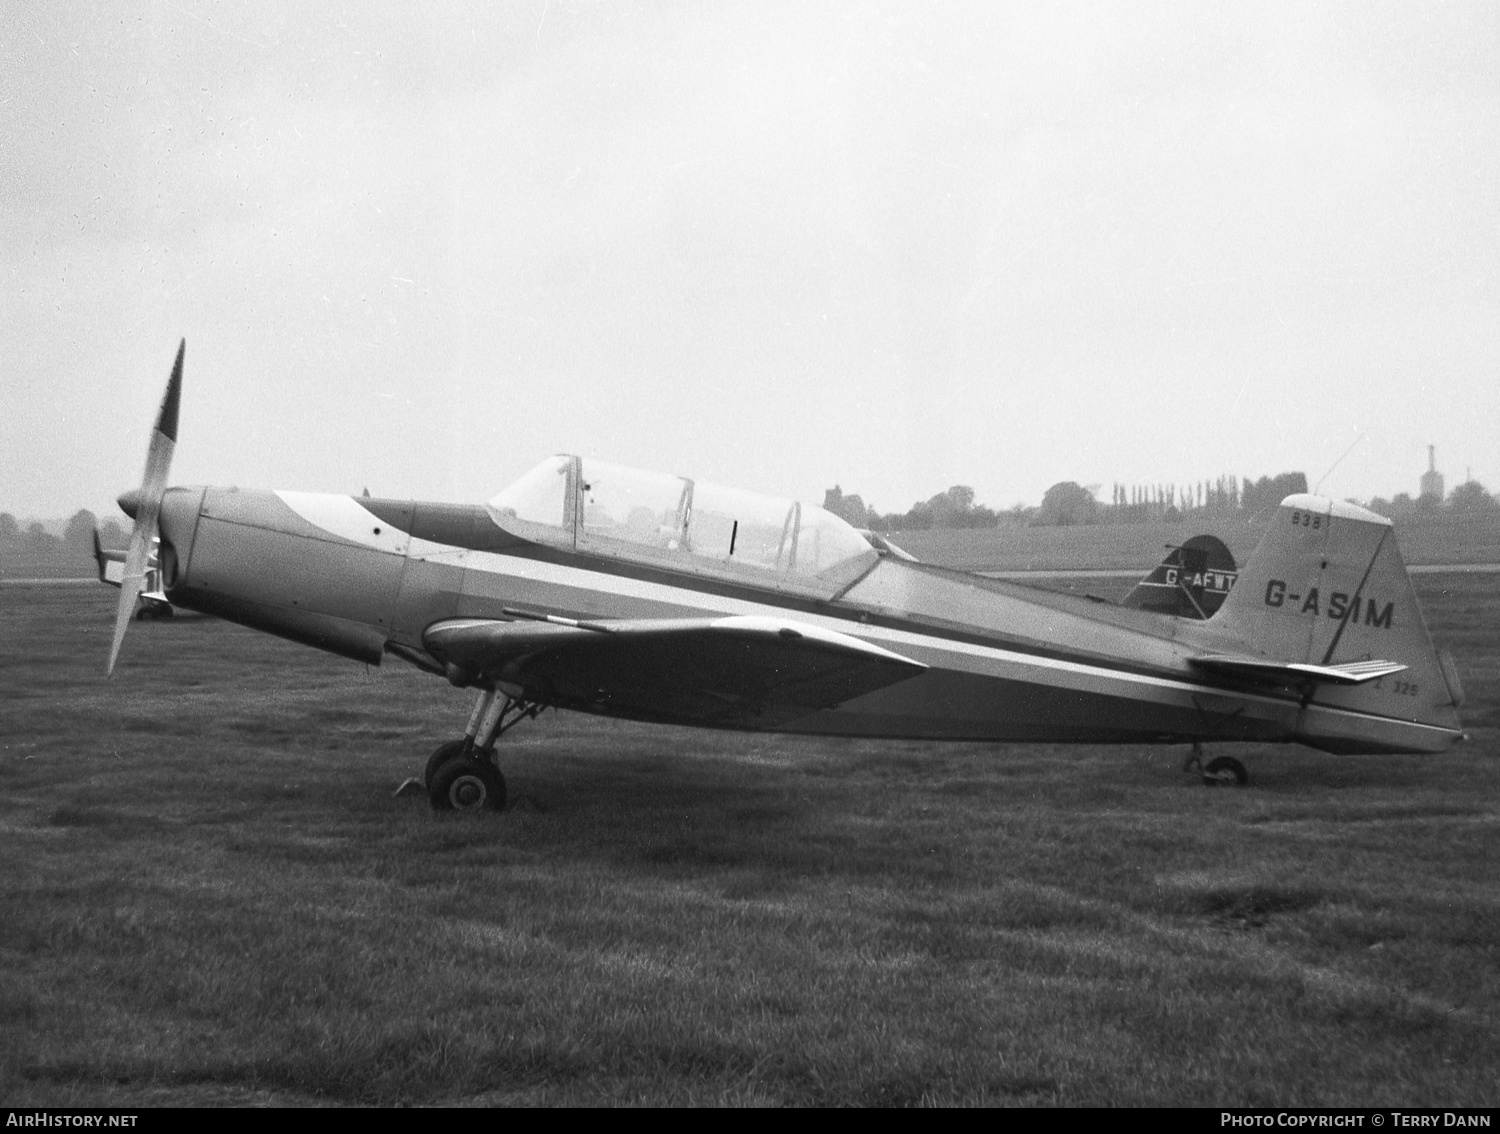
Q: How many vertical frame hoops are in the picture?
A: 3